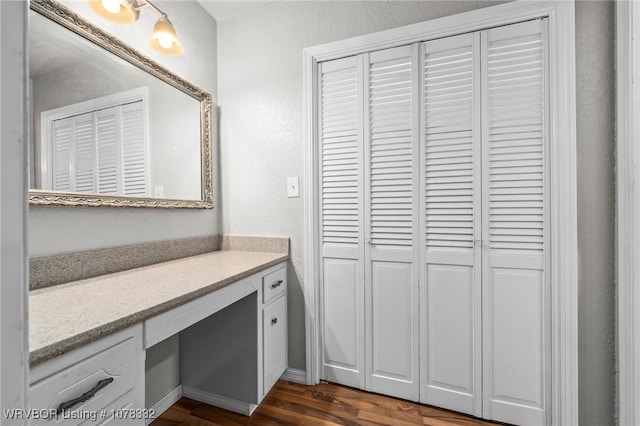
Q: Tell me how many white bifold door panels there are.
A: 4